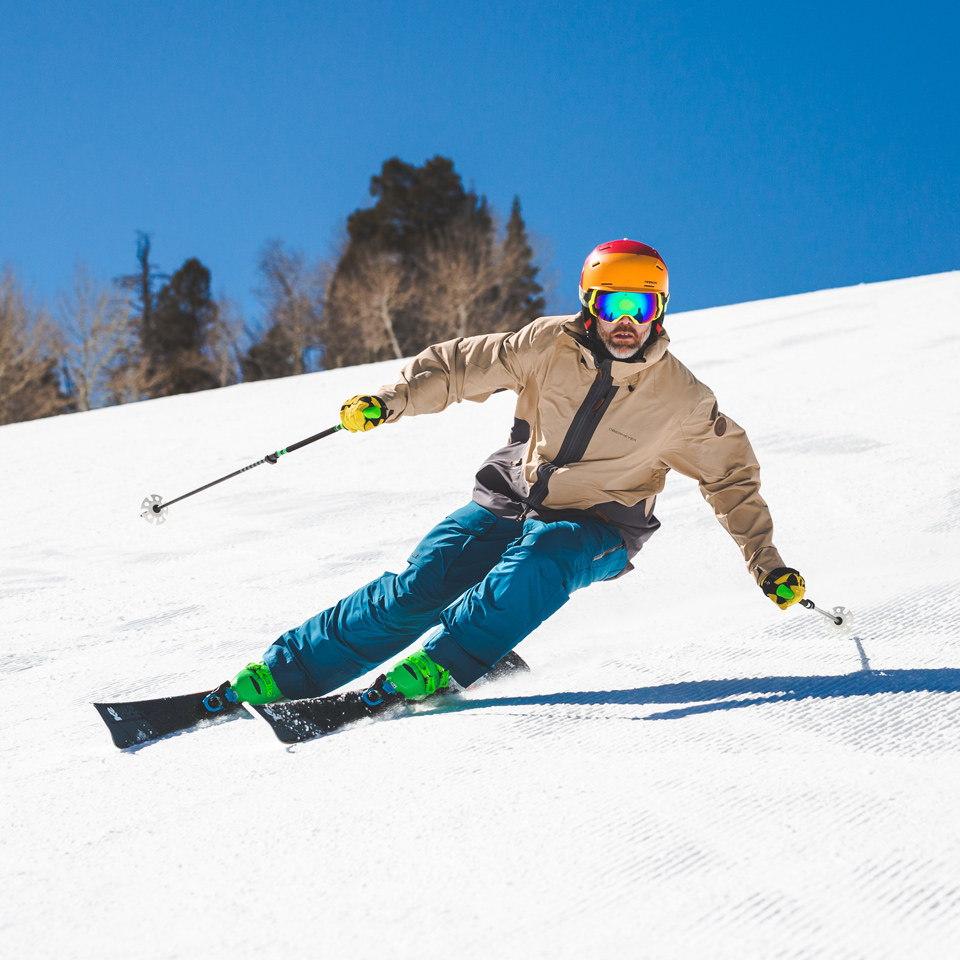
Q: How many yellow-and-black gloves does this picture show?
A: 2